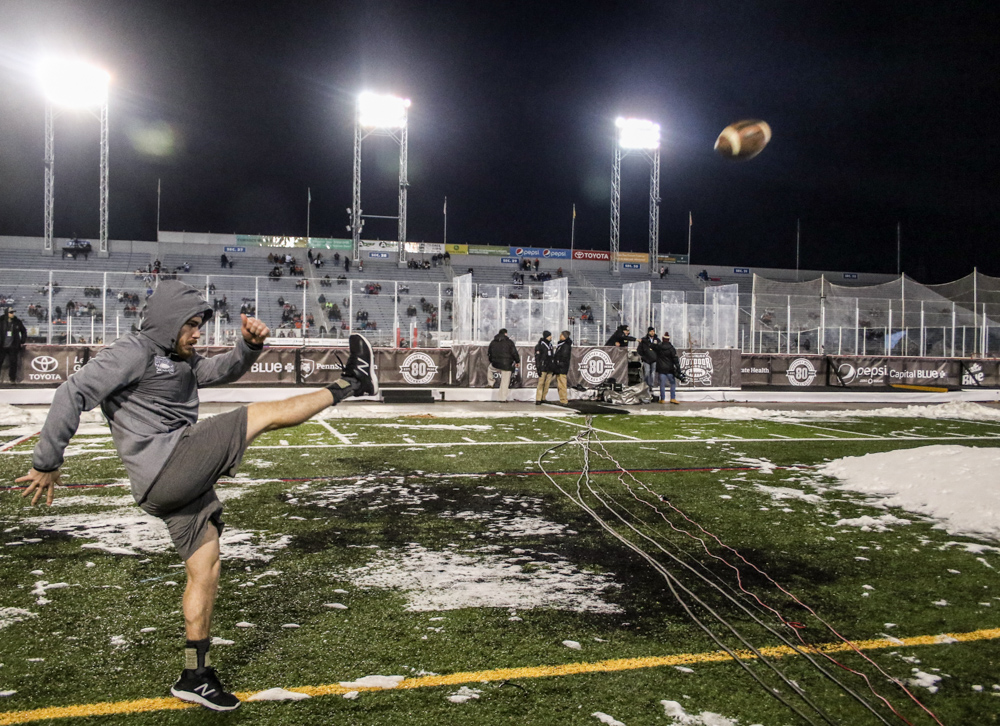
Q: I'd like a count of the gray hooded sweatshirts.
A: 1